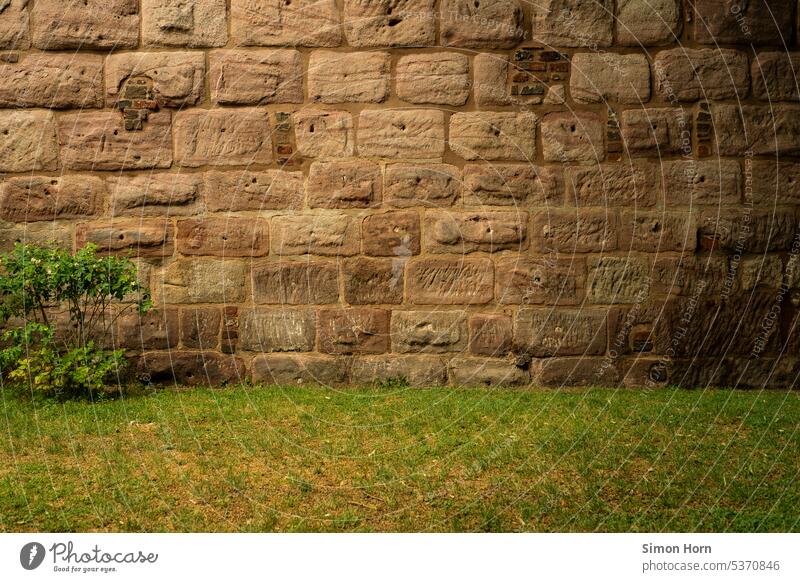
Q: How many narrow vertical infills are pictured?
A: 4